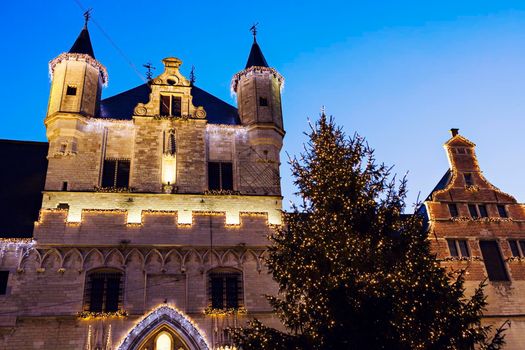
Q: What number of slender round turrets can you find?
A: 2